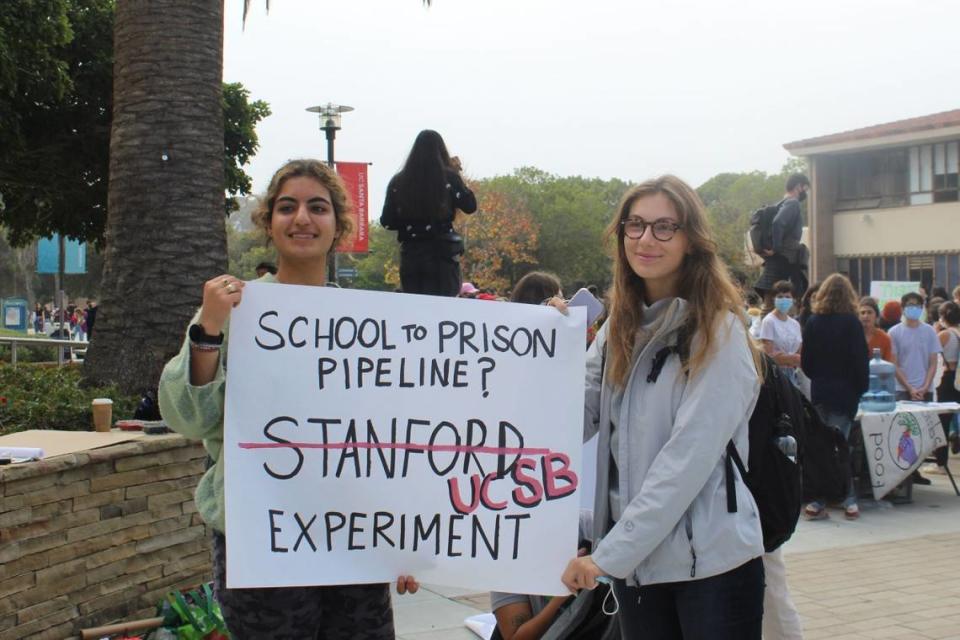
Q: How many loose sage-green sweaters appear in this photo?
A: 1